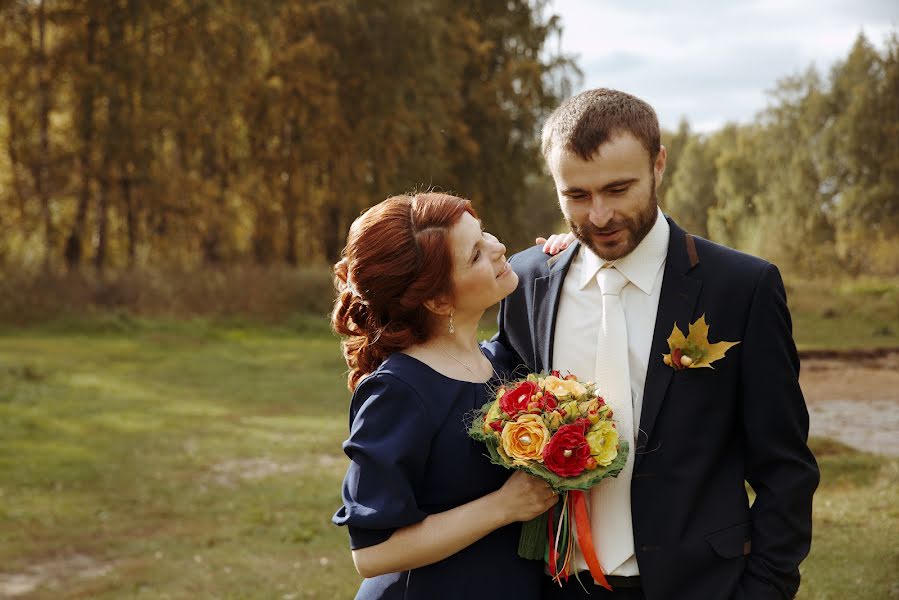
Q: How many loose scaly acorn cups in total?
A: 0